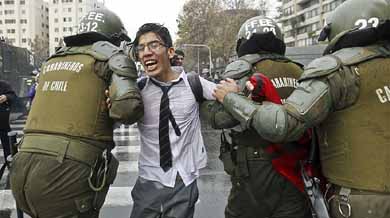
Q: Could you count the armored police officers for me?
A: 3